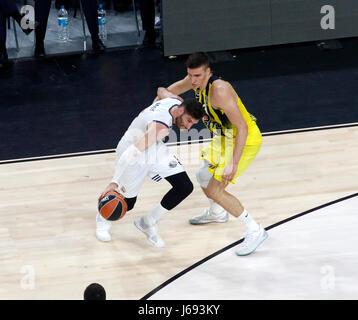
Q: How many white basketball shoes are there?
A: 4